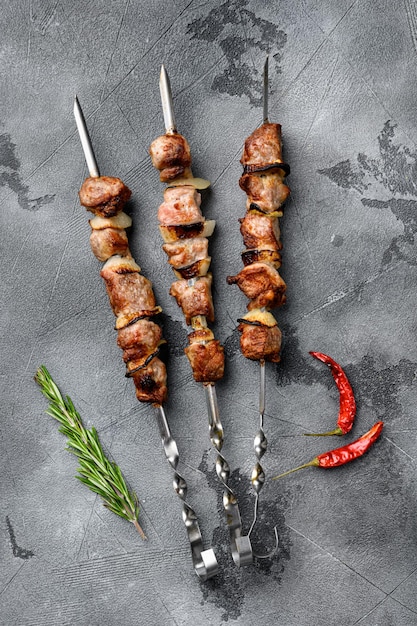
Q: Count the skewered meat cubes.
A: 15